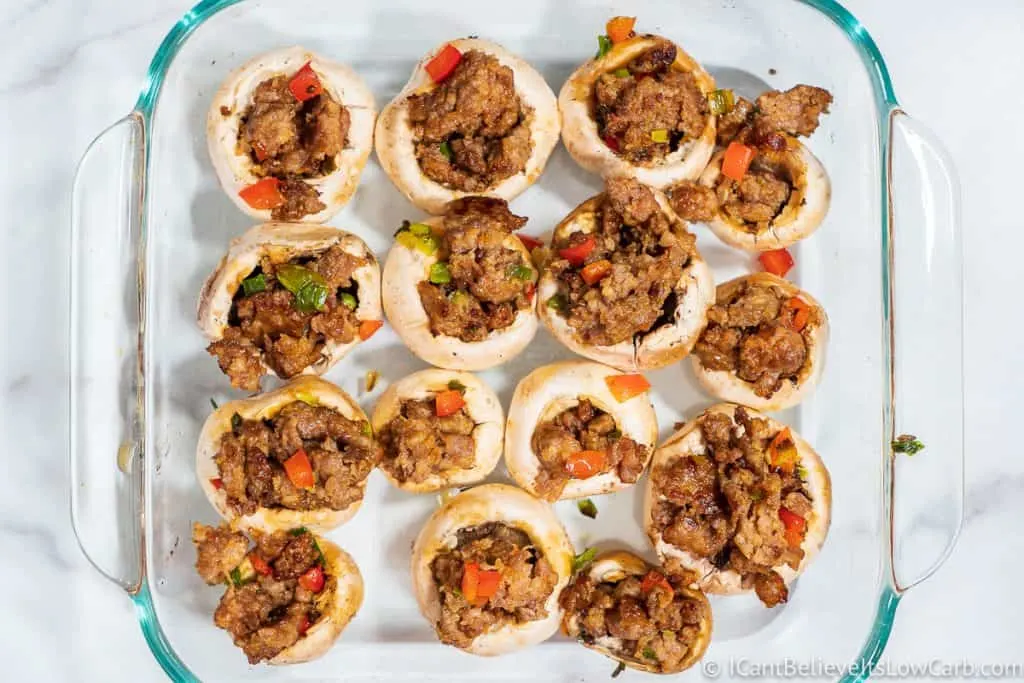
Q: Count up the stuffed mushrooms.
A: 15